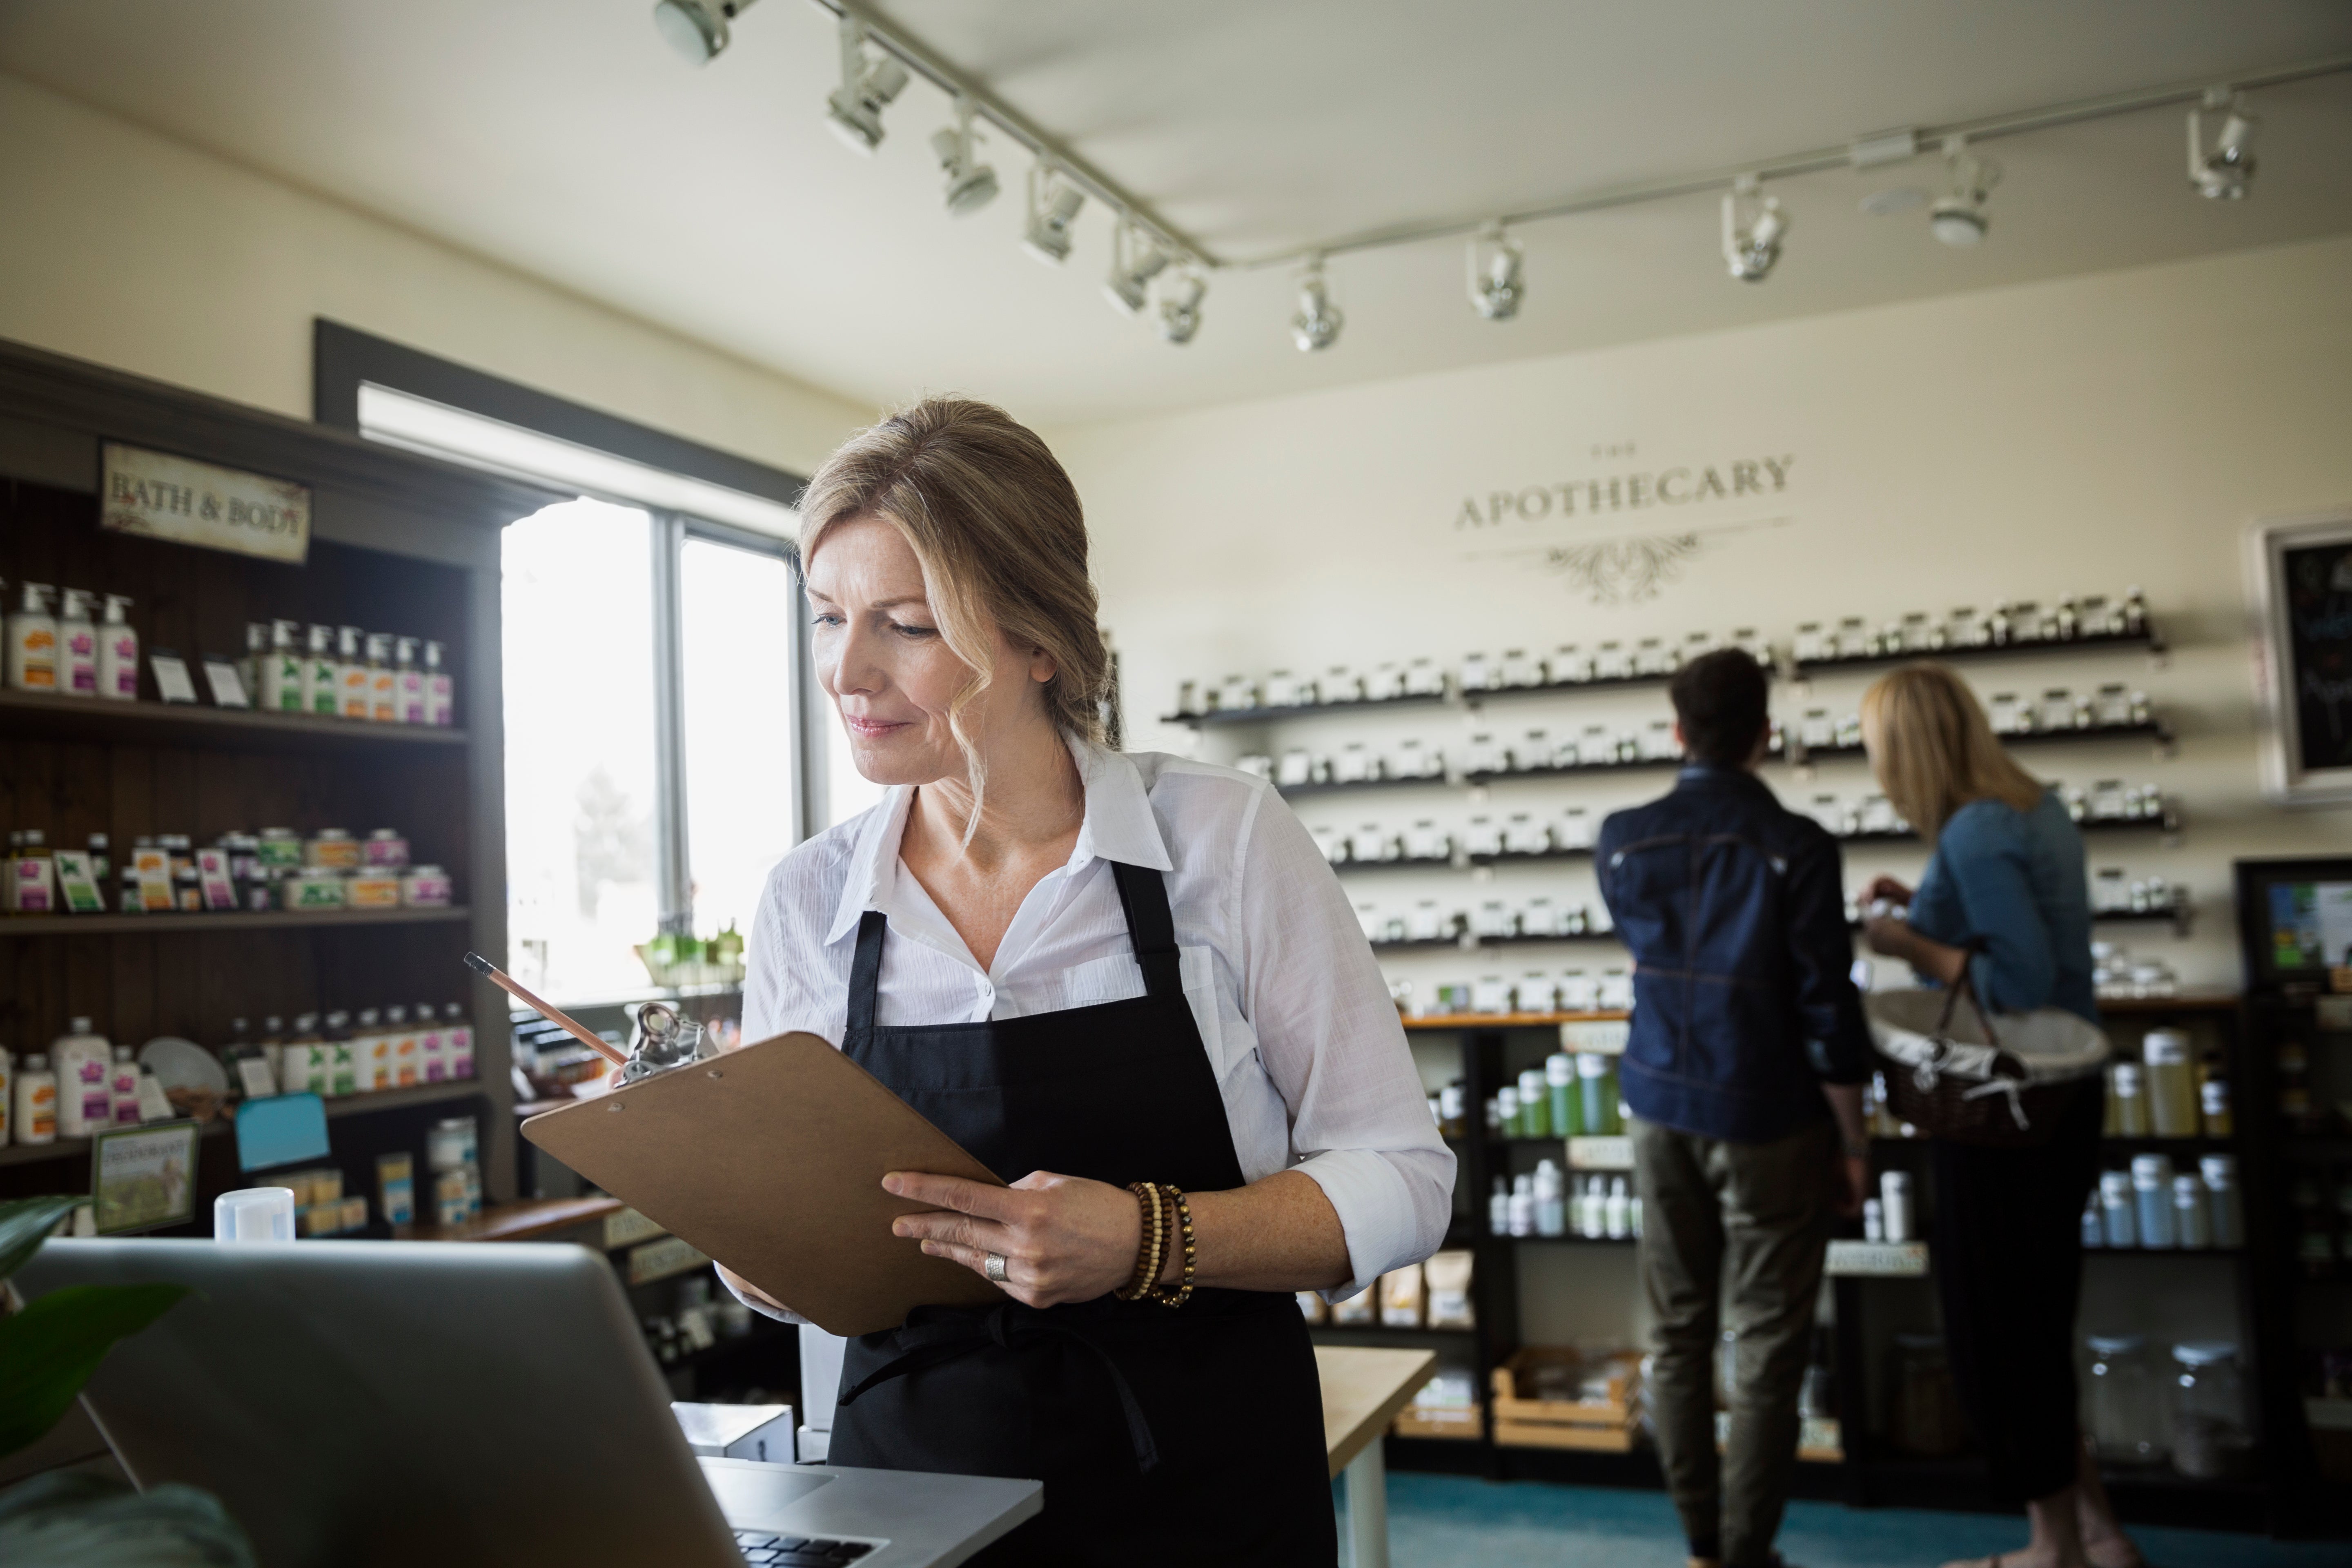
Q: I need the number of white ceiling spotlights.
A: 11